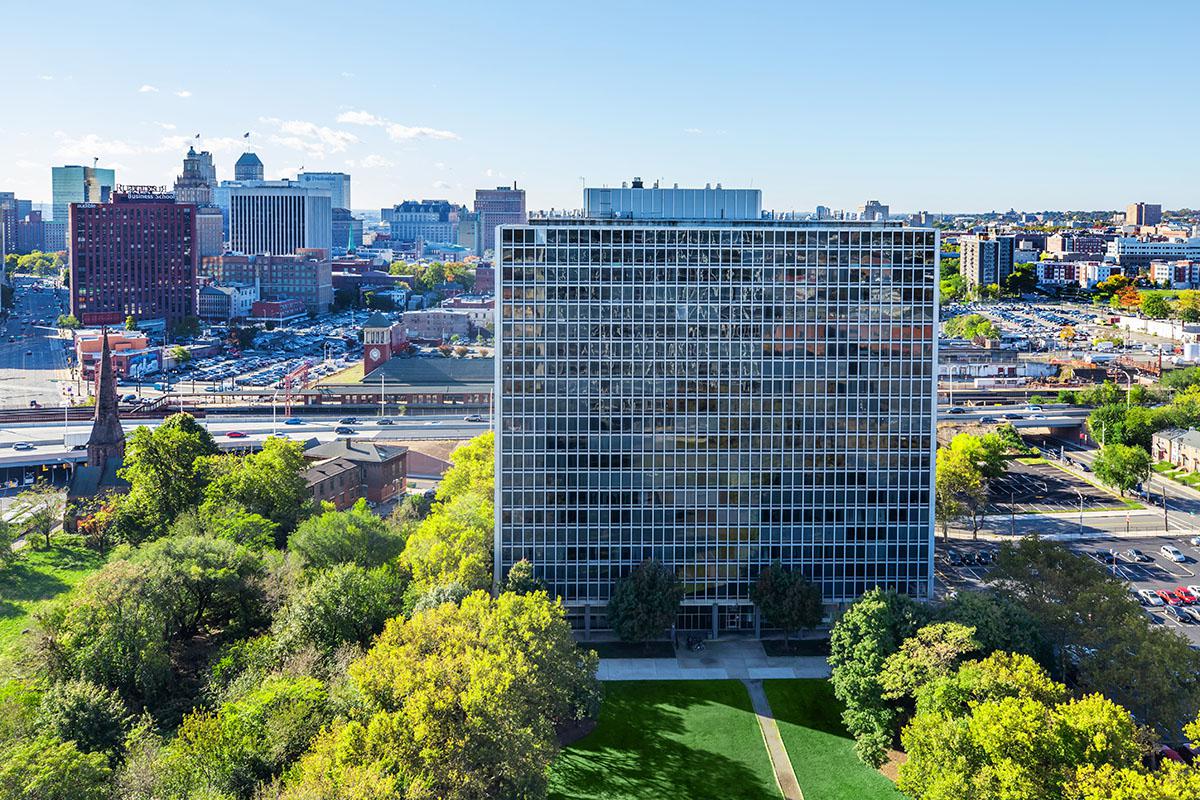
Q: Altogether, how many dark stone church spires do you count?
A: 1